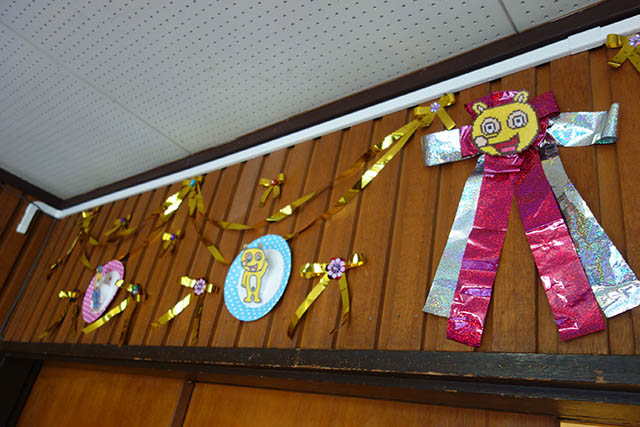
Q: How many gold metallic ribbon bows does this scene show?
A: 11